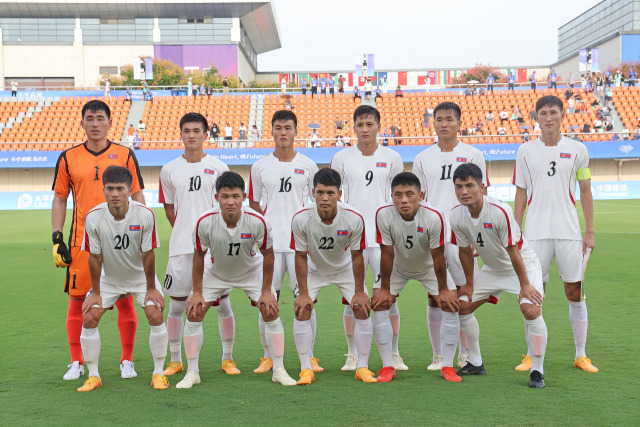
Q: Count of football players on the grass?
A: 11